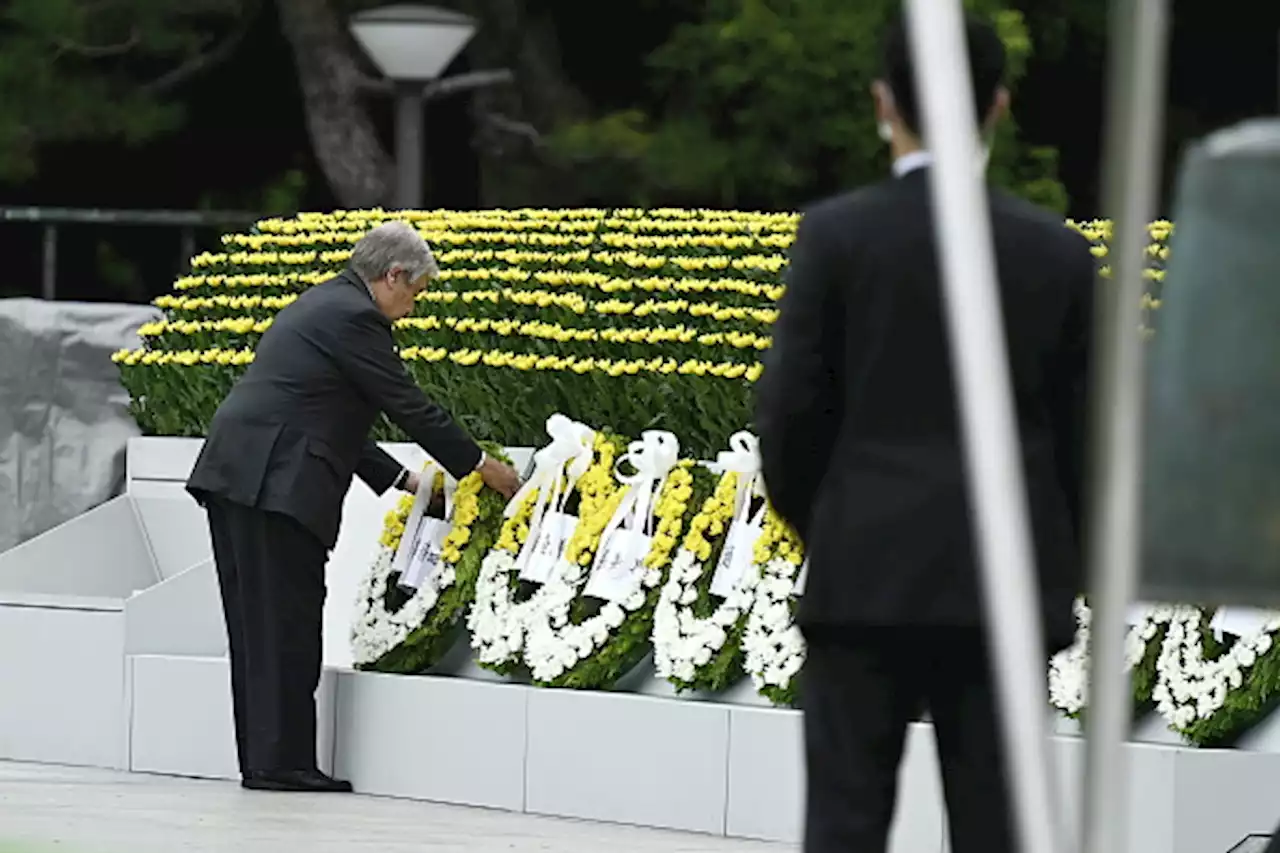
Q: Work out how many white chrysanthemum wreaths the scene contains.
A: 7